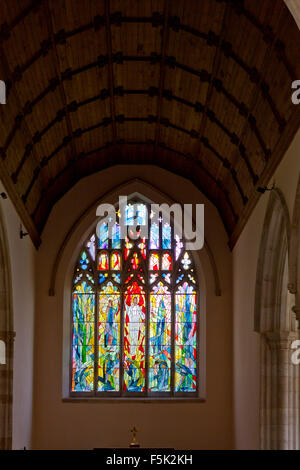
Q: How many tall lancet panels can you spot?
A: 5